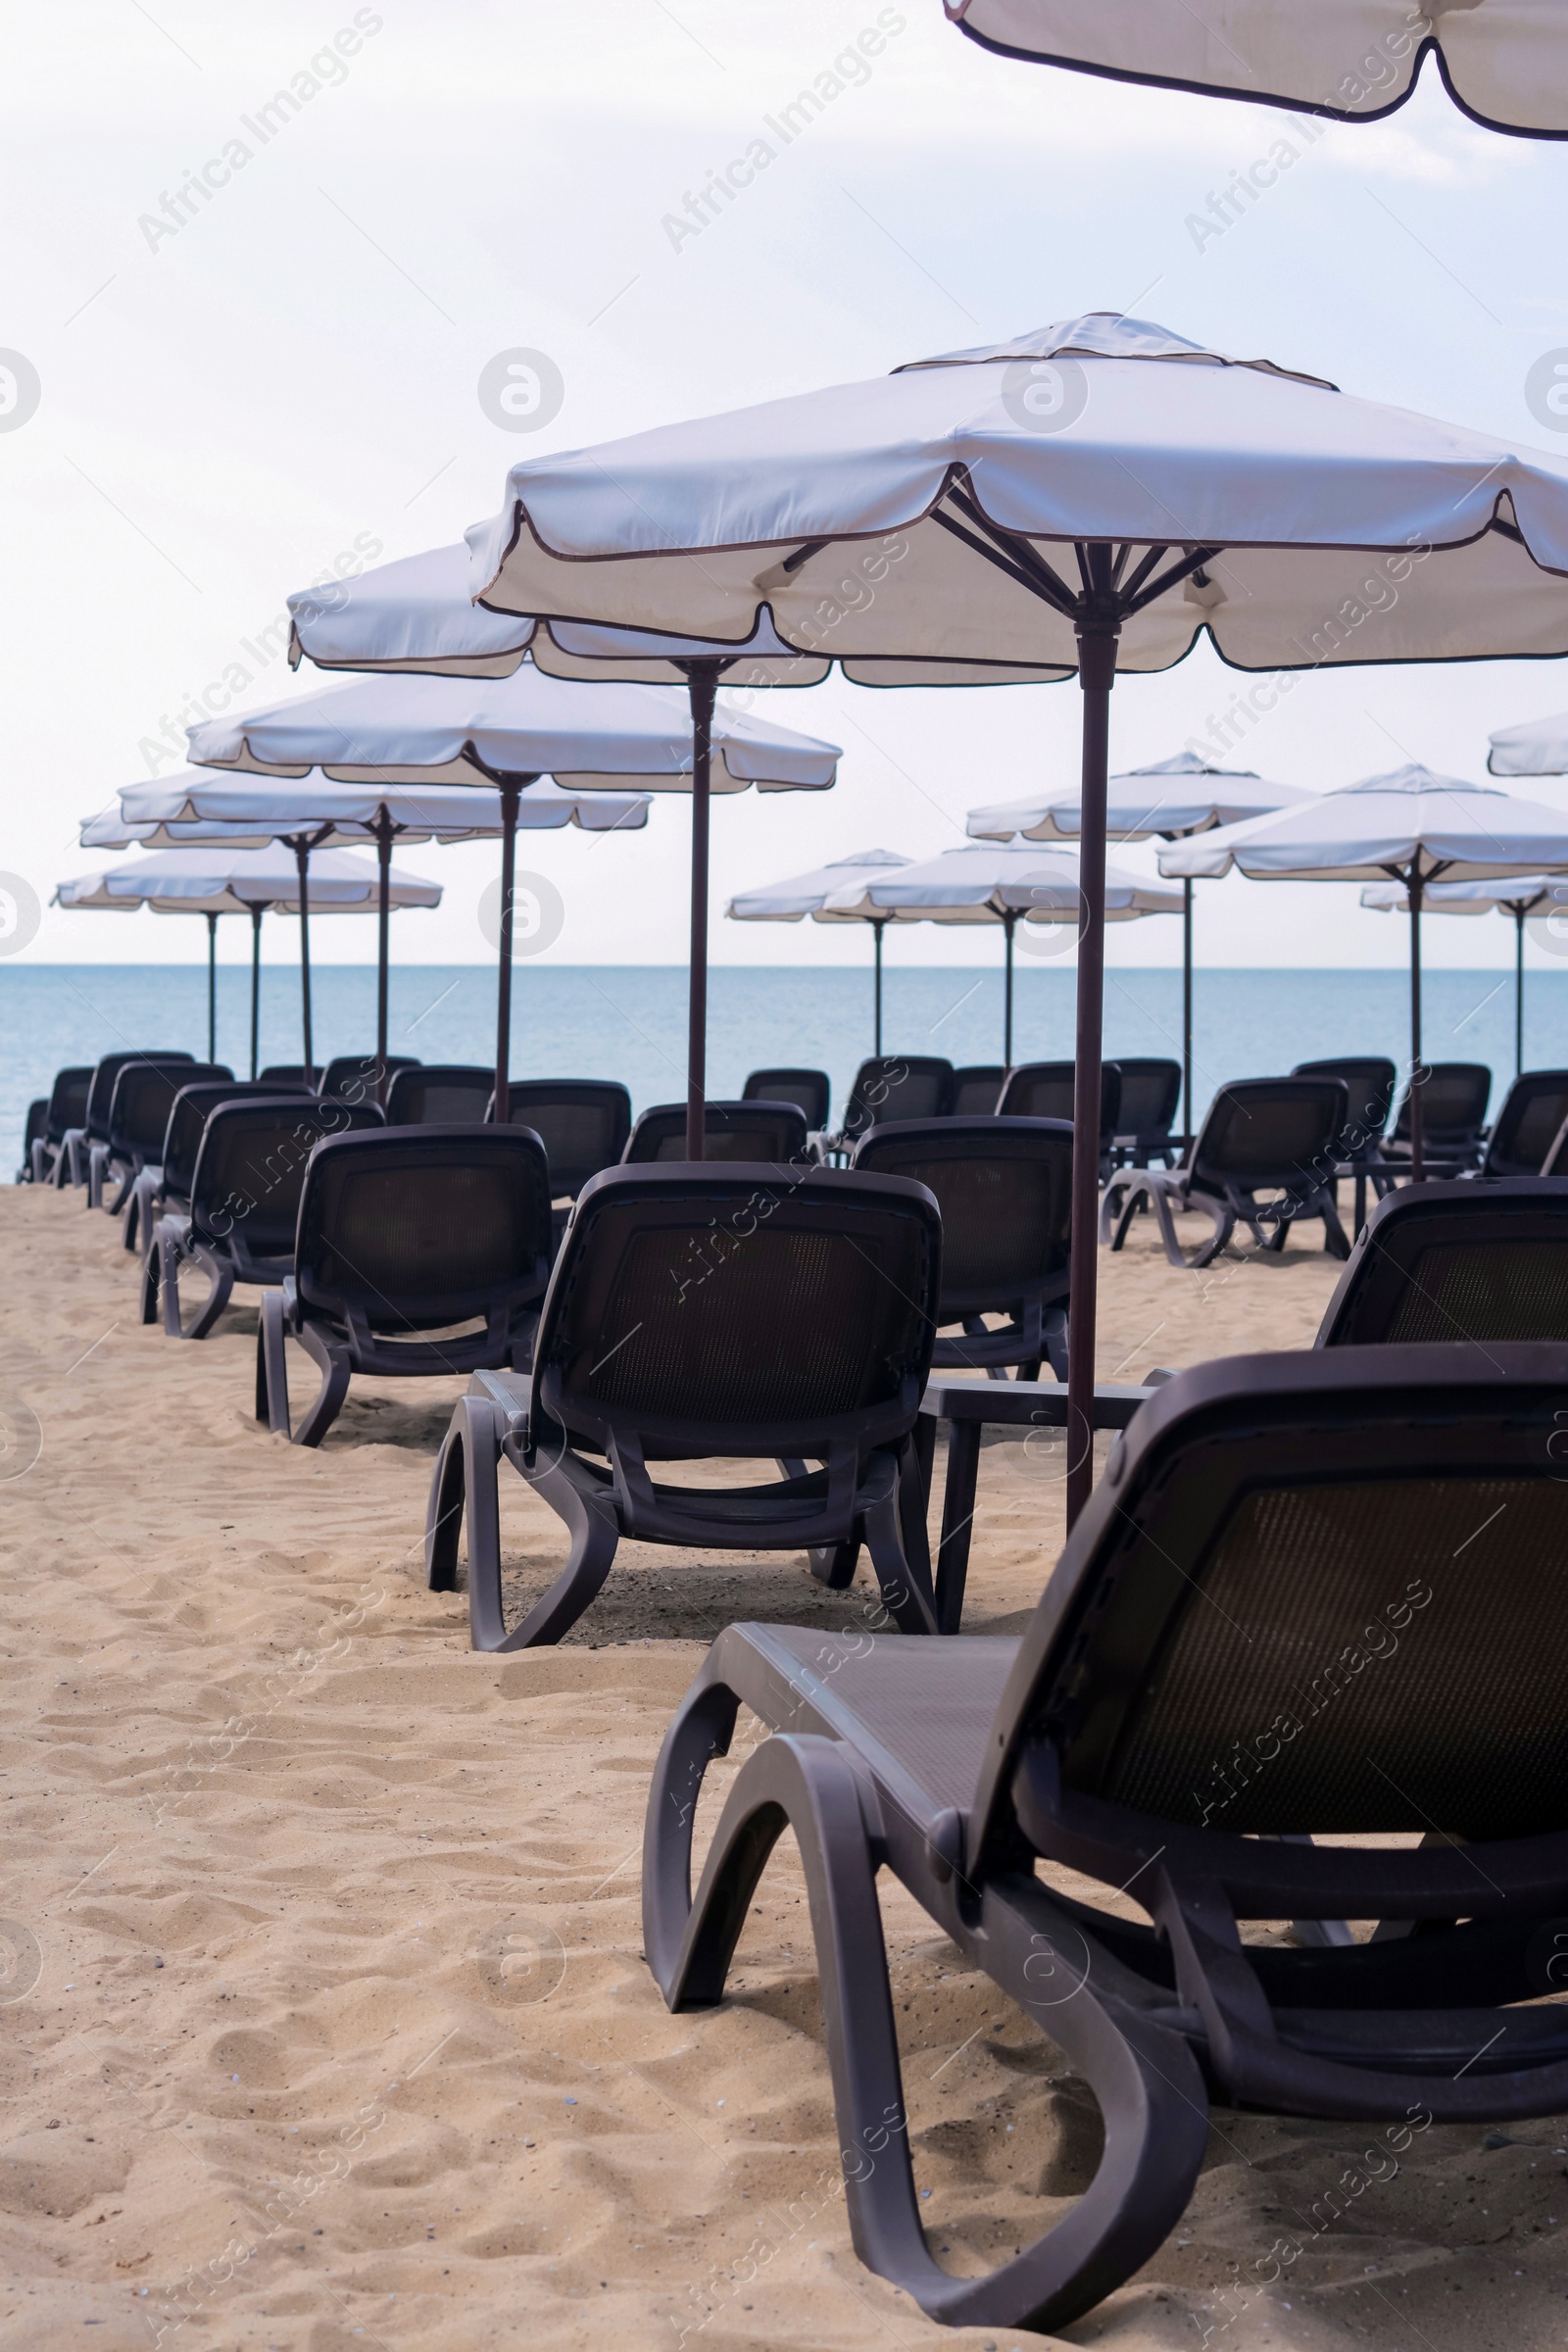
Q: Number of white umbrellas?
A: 14